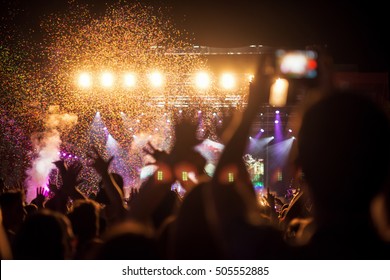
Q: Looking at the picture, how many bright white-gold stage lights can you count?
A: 6